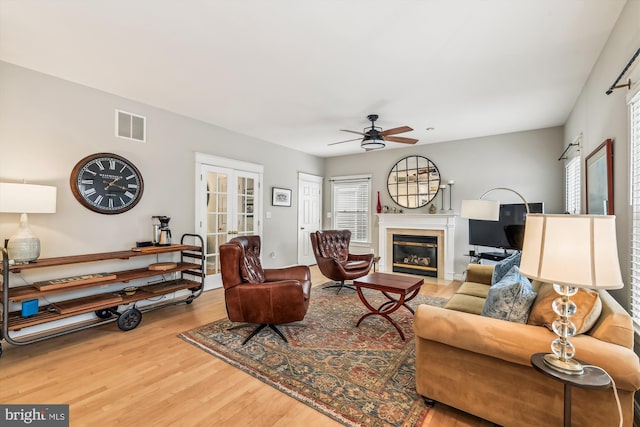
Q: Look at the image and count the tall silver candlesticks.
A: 2